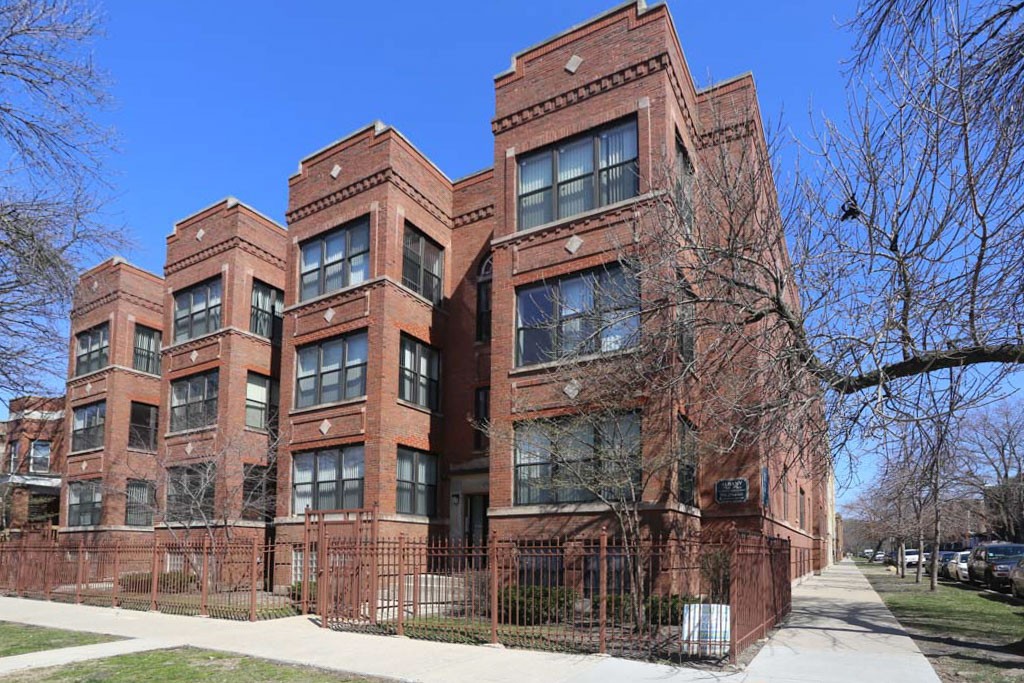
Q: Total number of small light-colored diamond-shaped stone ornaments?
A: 12